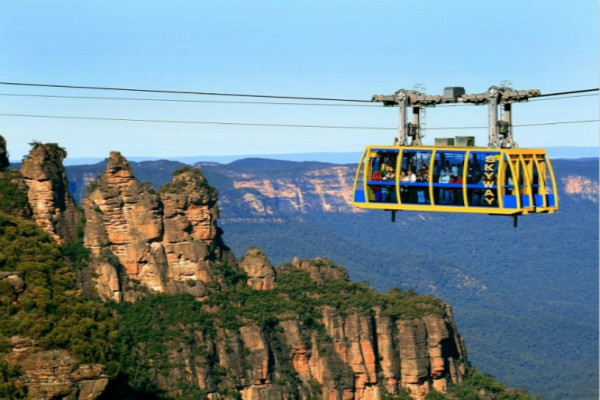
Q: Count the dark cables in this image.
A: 3